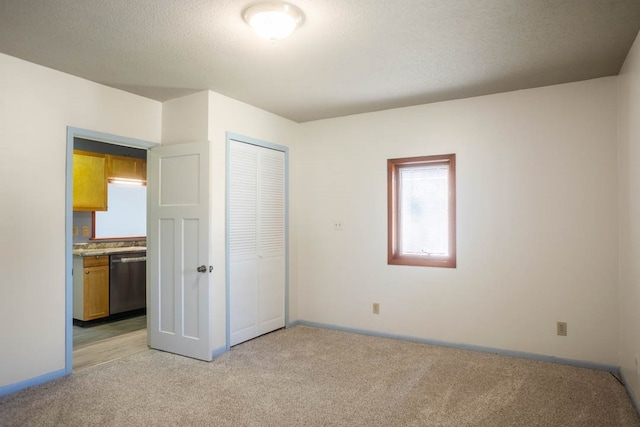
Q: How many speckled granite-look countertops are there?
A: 1